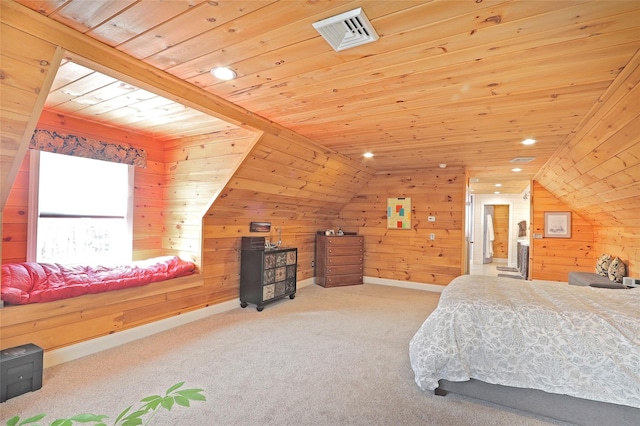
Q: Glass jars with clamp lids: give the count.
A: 0